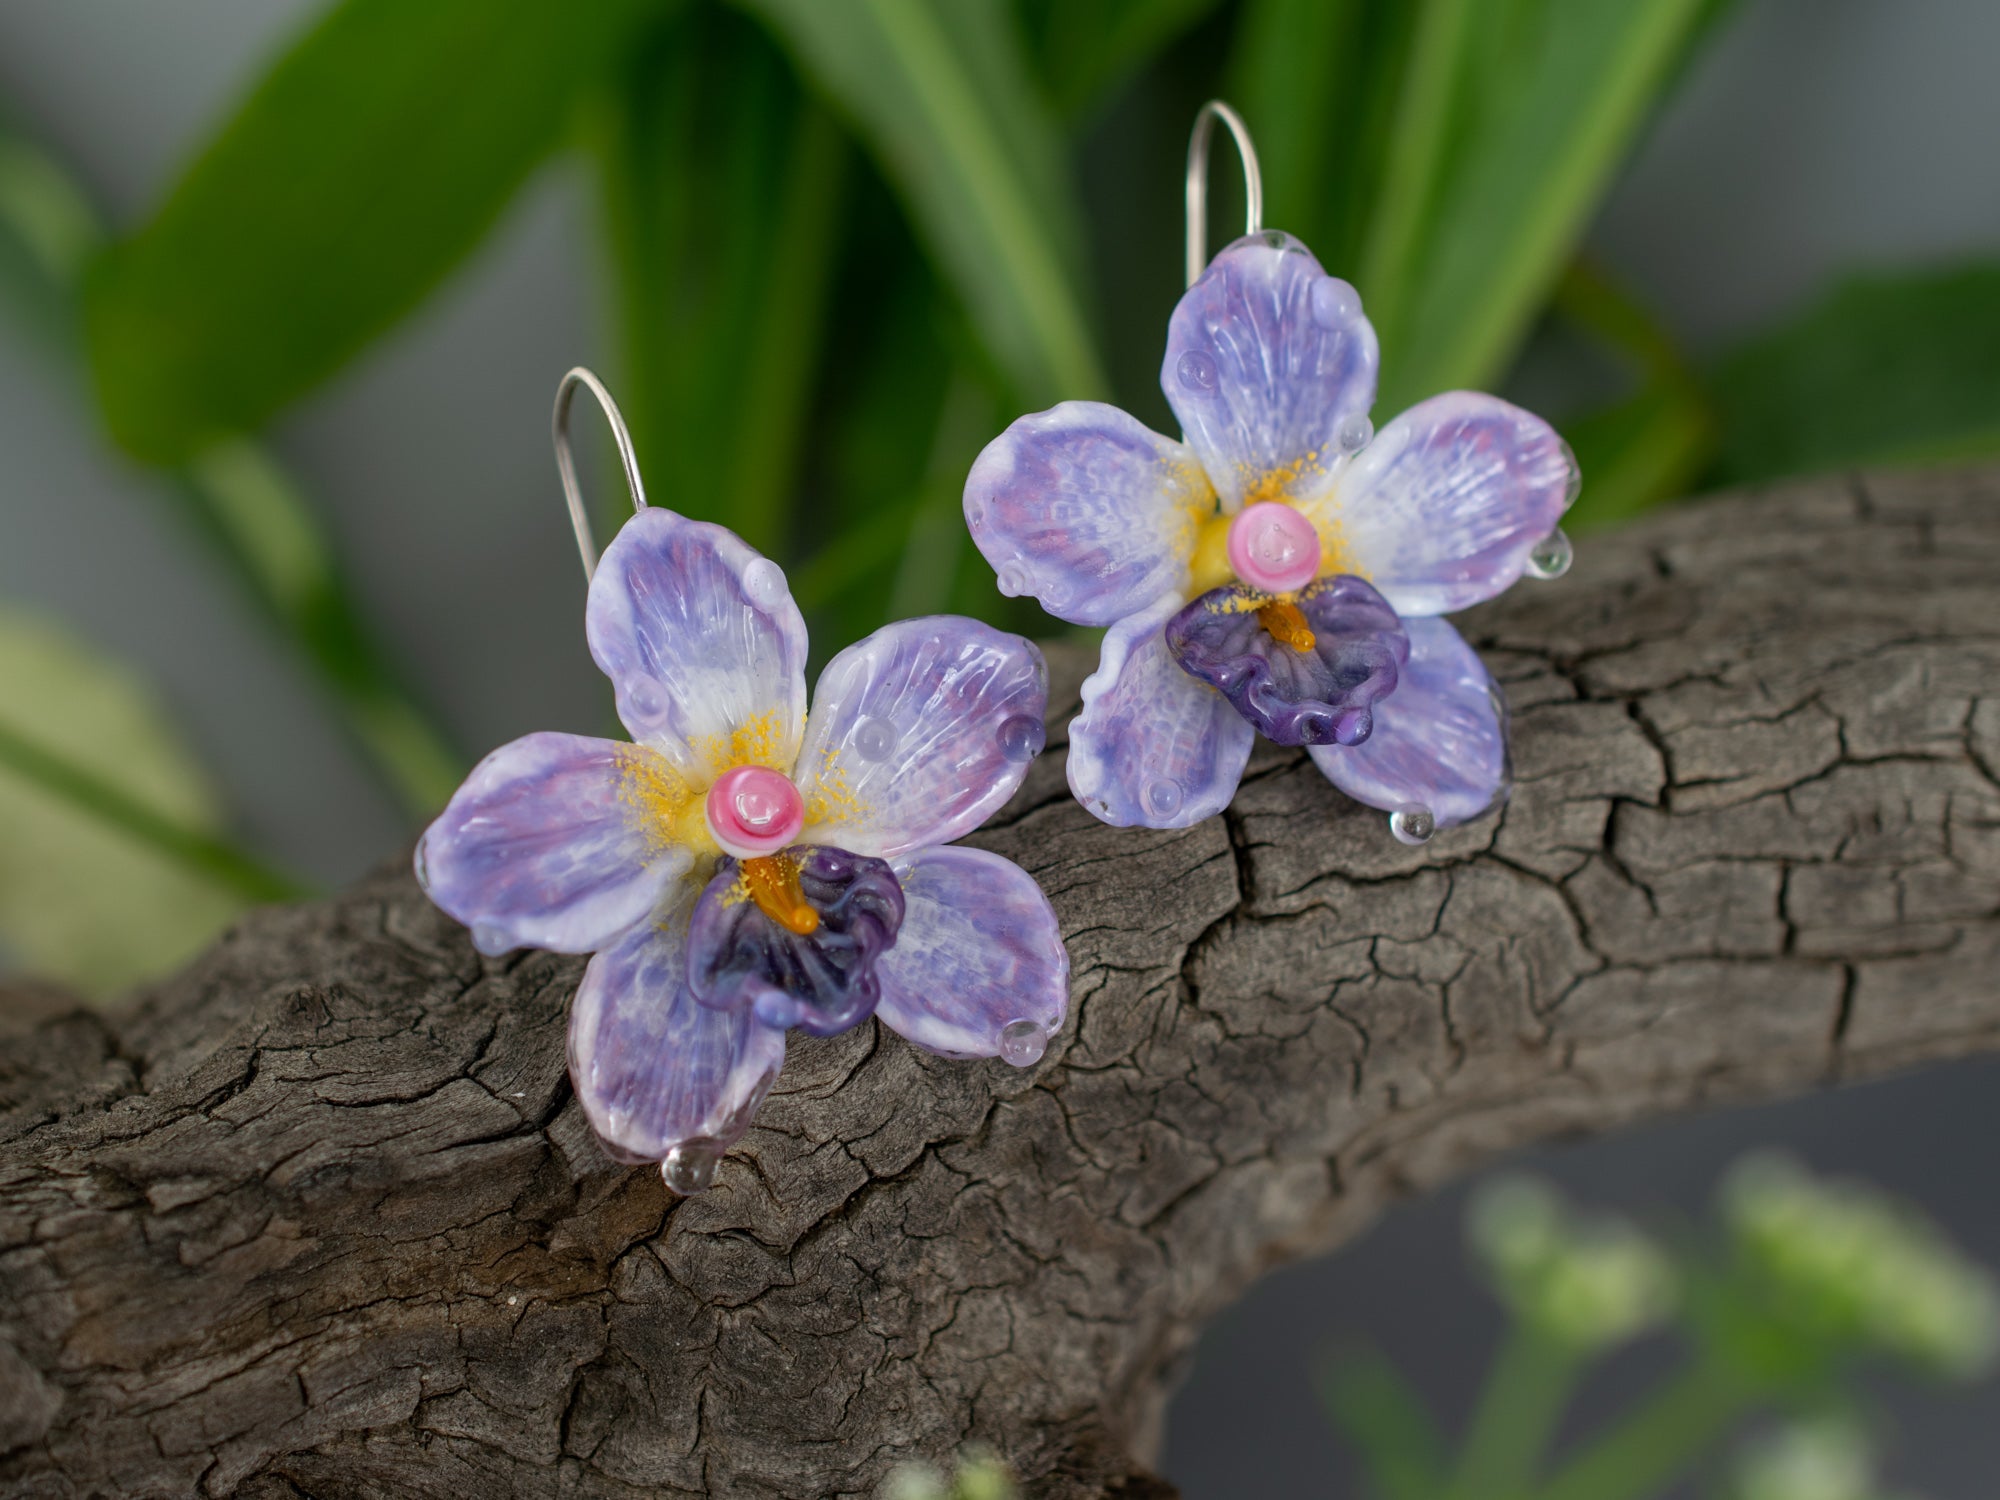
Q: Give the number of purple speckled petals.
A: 10